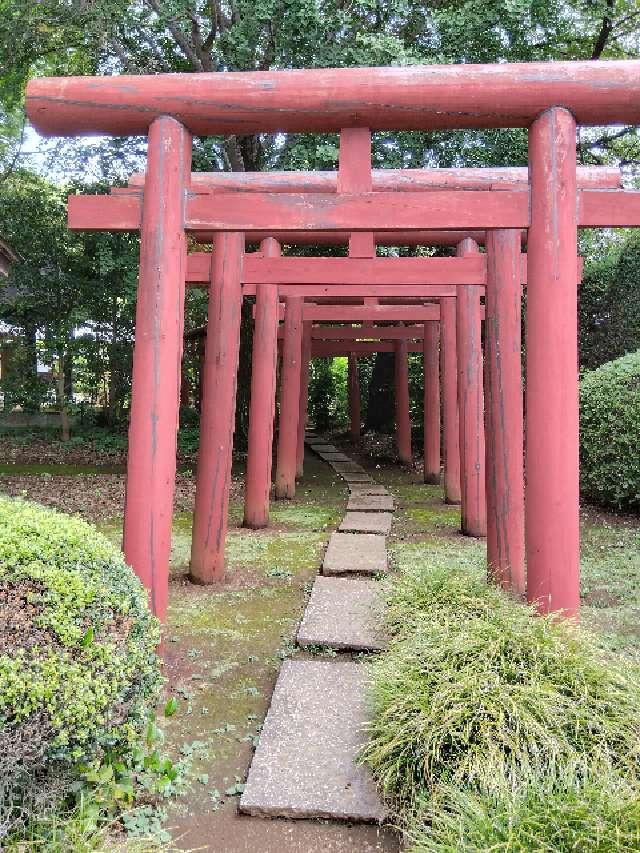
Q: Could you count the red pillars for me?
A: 12